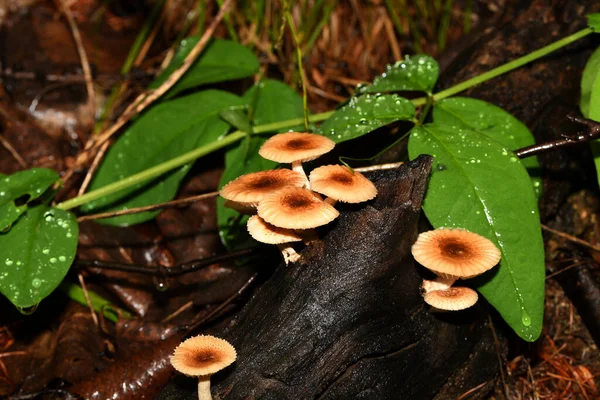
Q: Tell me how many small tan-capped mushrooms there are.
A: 8